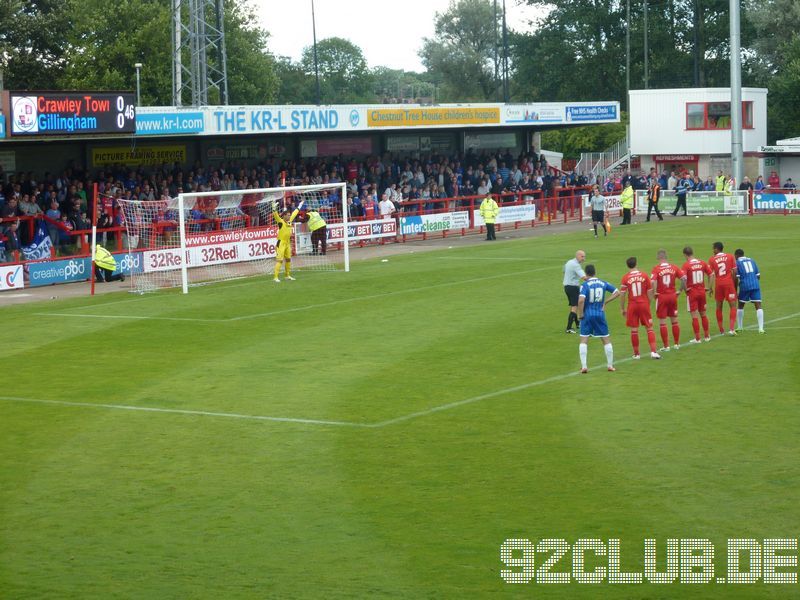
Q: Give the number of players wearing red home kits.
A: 4